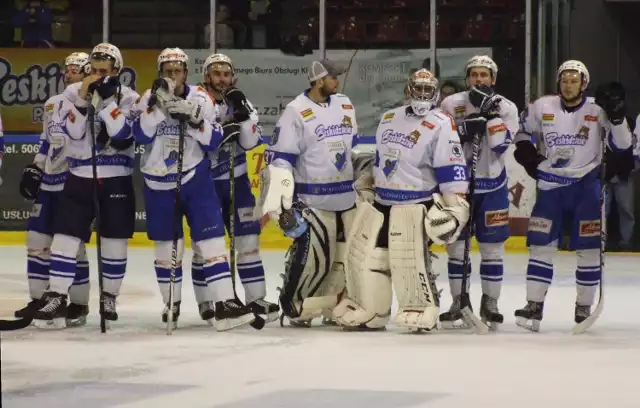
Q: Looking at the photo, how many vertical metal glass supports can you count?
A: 5